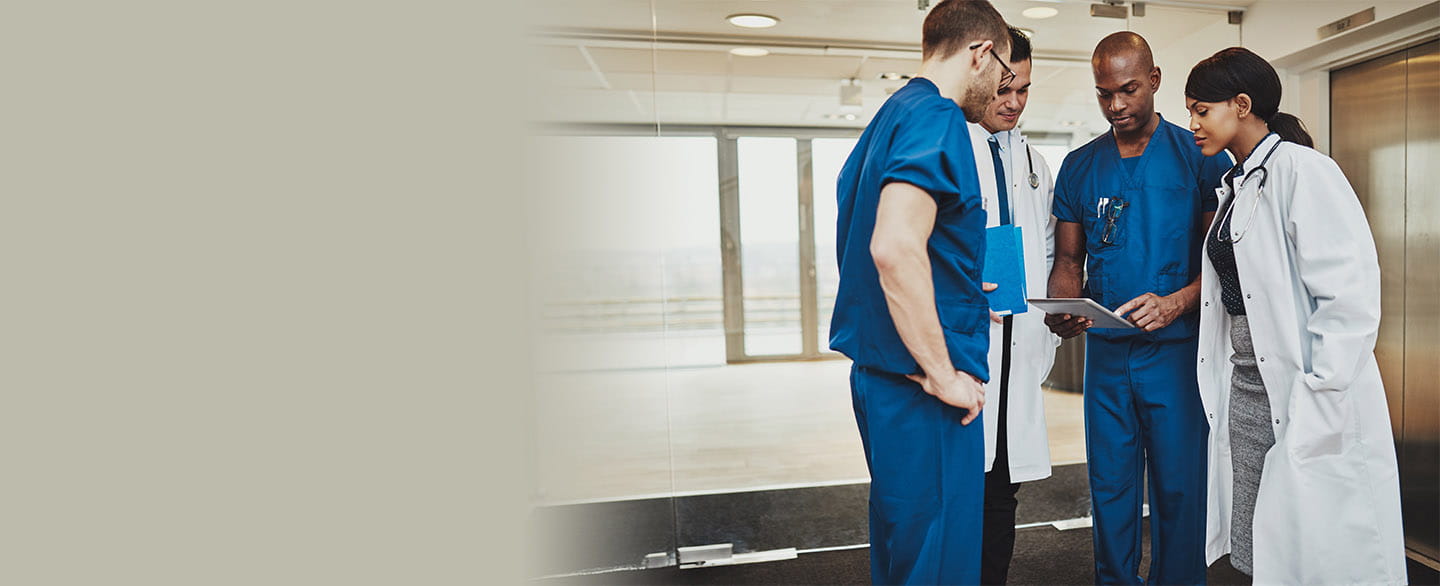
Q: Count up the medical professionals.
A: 4